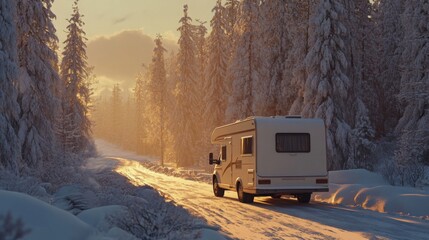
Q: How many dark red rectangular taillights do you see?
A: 2